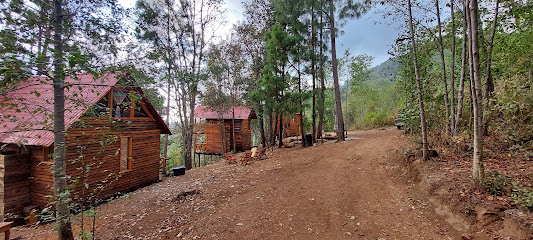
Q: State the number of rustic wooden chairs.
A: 3